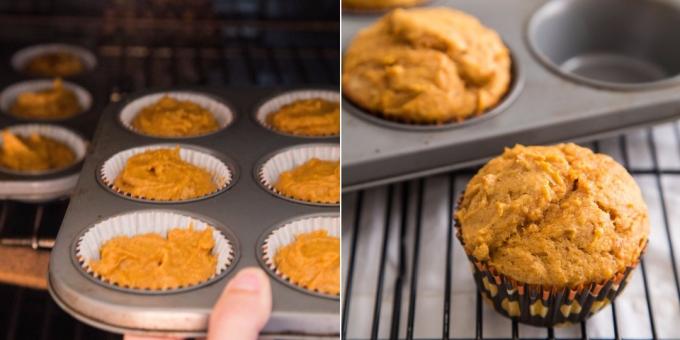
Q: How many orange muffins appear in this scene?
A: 12